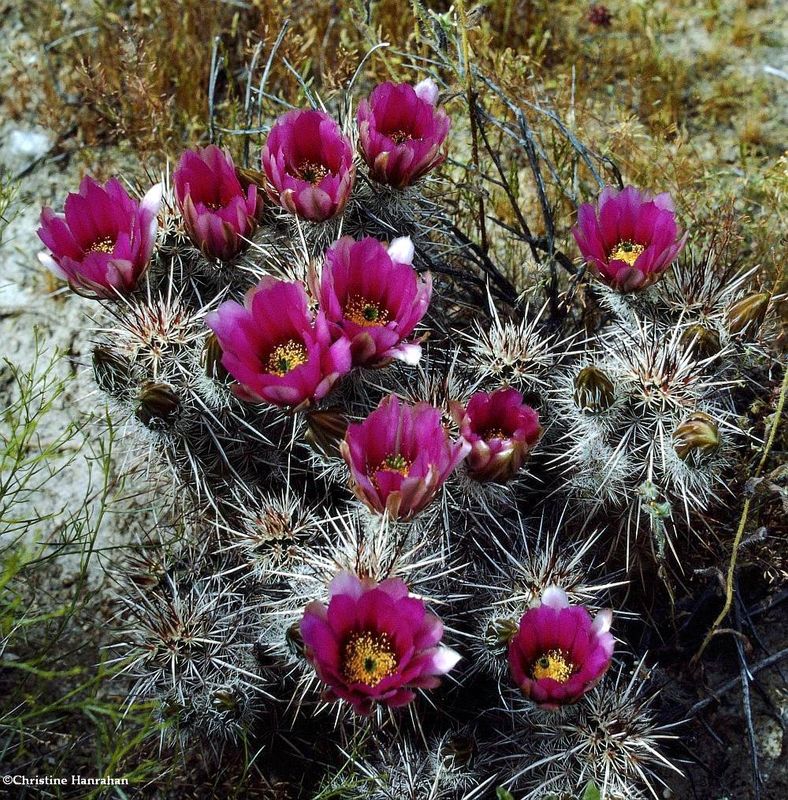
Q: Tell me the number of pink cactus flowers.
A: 11